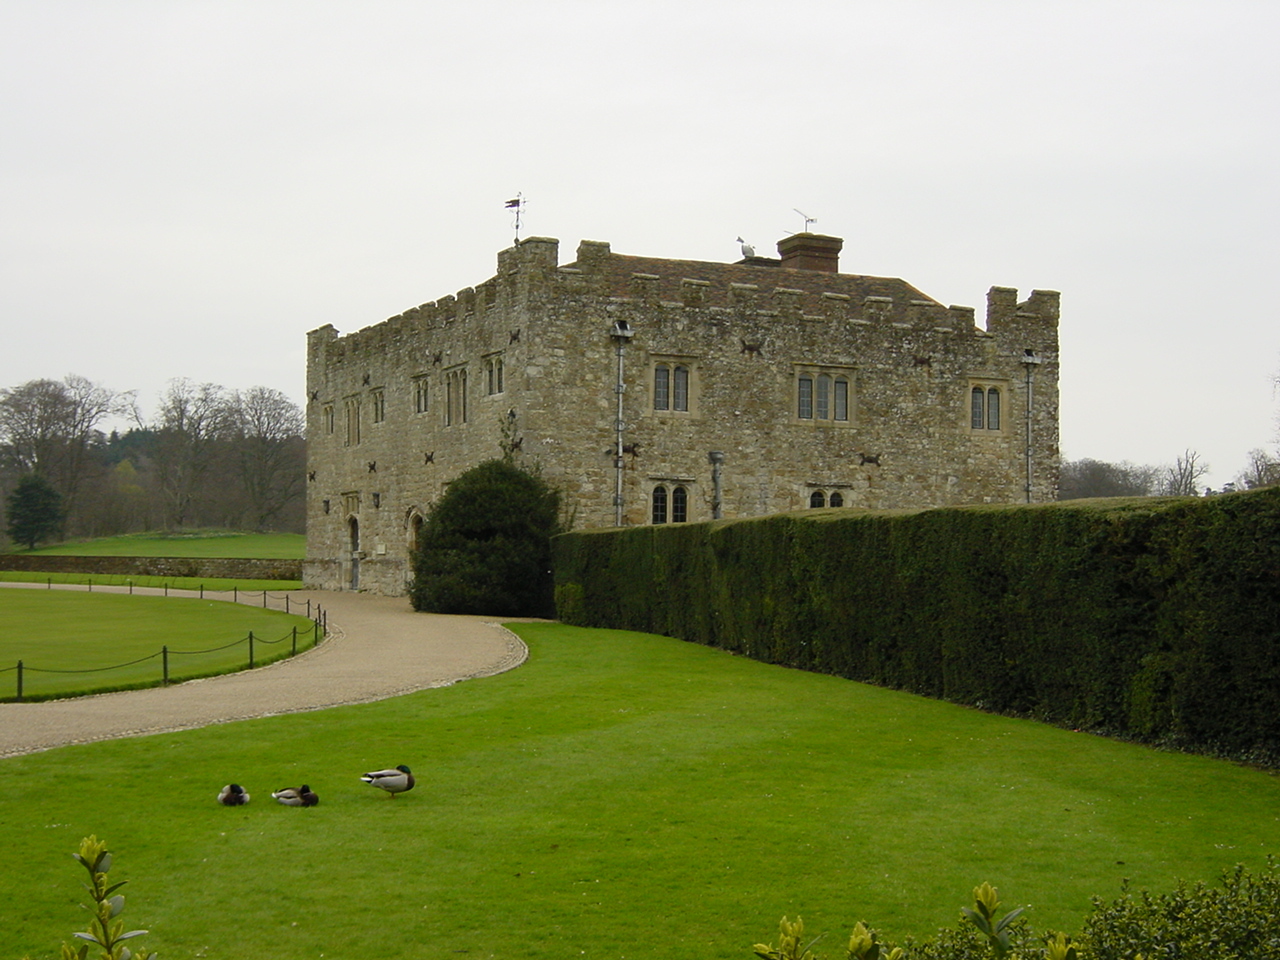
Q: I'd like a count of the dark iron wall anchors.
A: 12